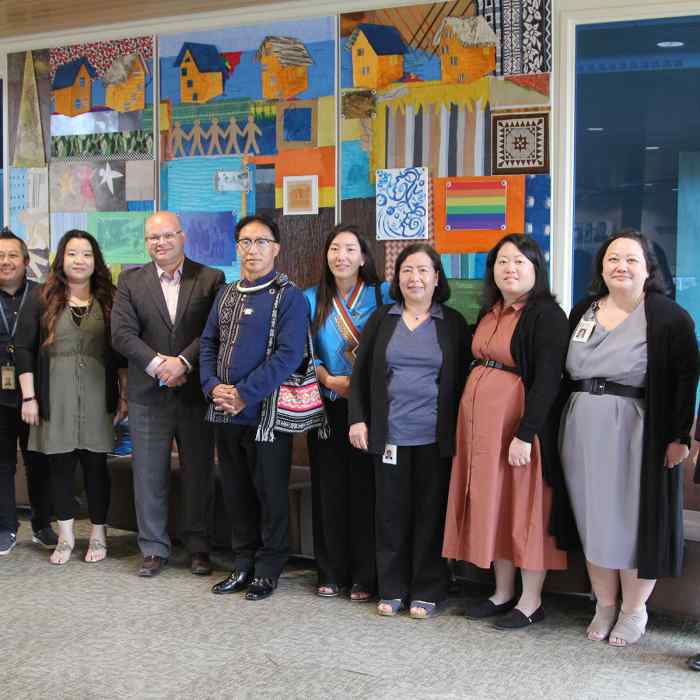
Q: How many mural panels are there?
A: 3